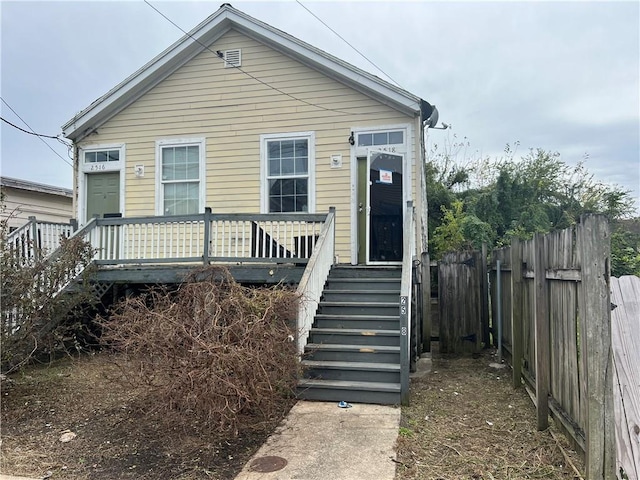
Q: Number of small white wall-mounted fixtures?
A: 2